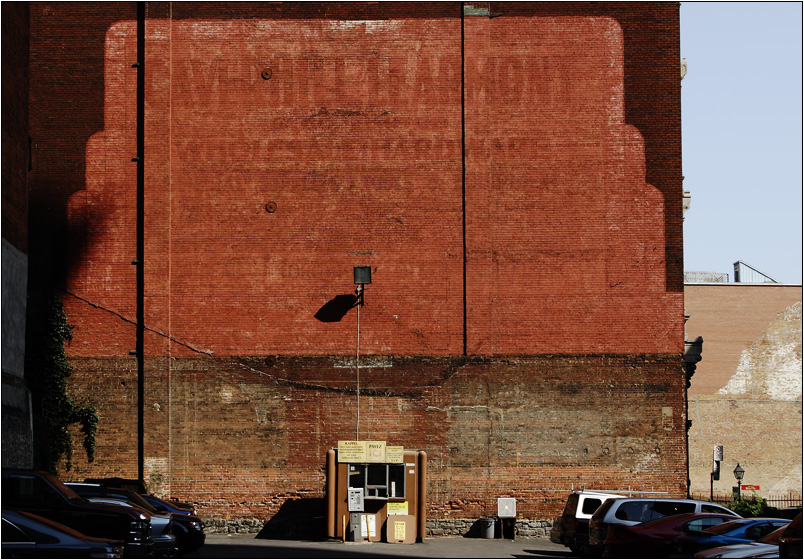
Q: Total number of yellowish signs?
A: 5